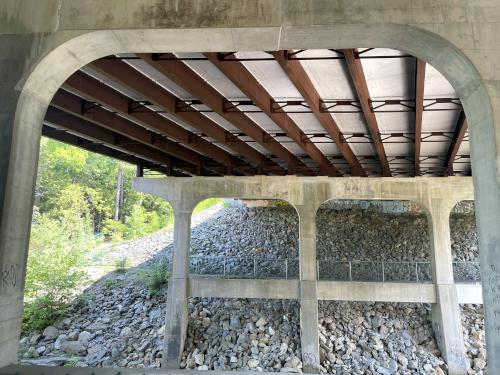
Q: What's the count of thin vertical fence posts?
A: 8